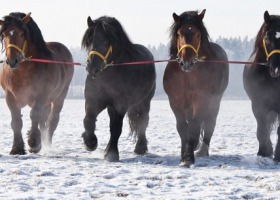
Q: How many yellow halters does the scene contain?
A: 4